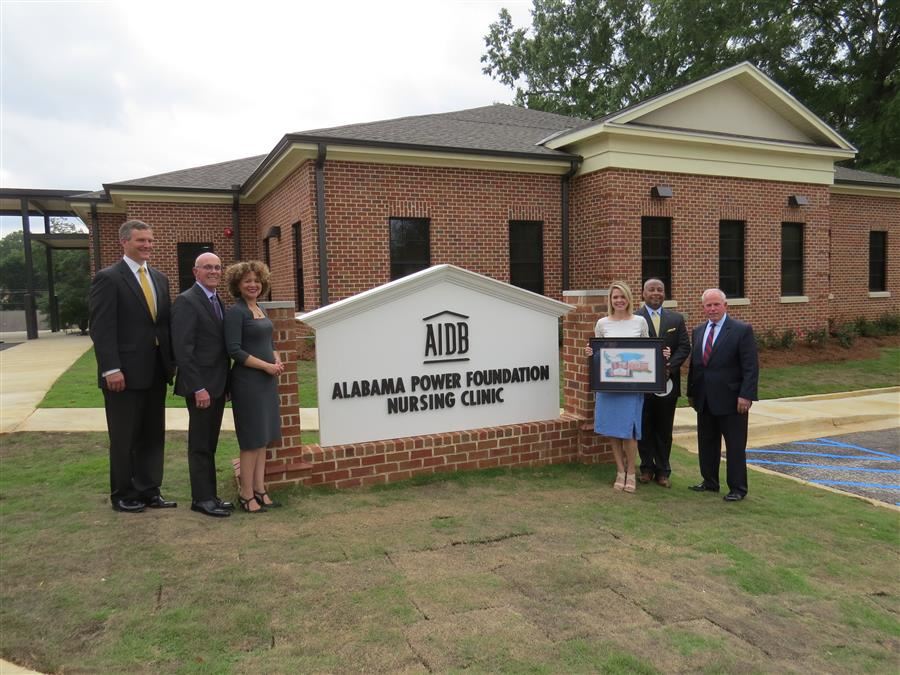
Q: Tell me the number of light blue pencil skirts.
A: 1